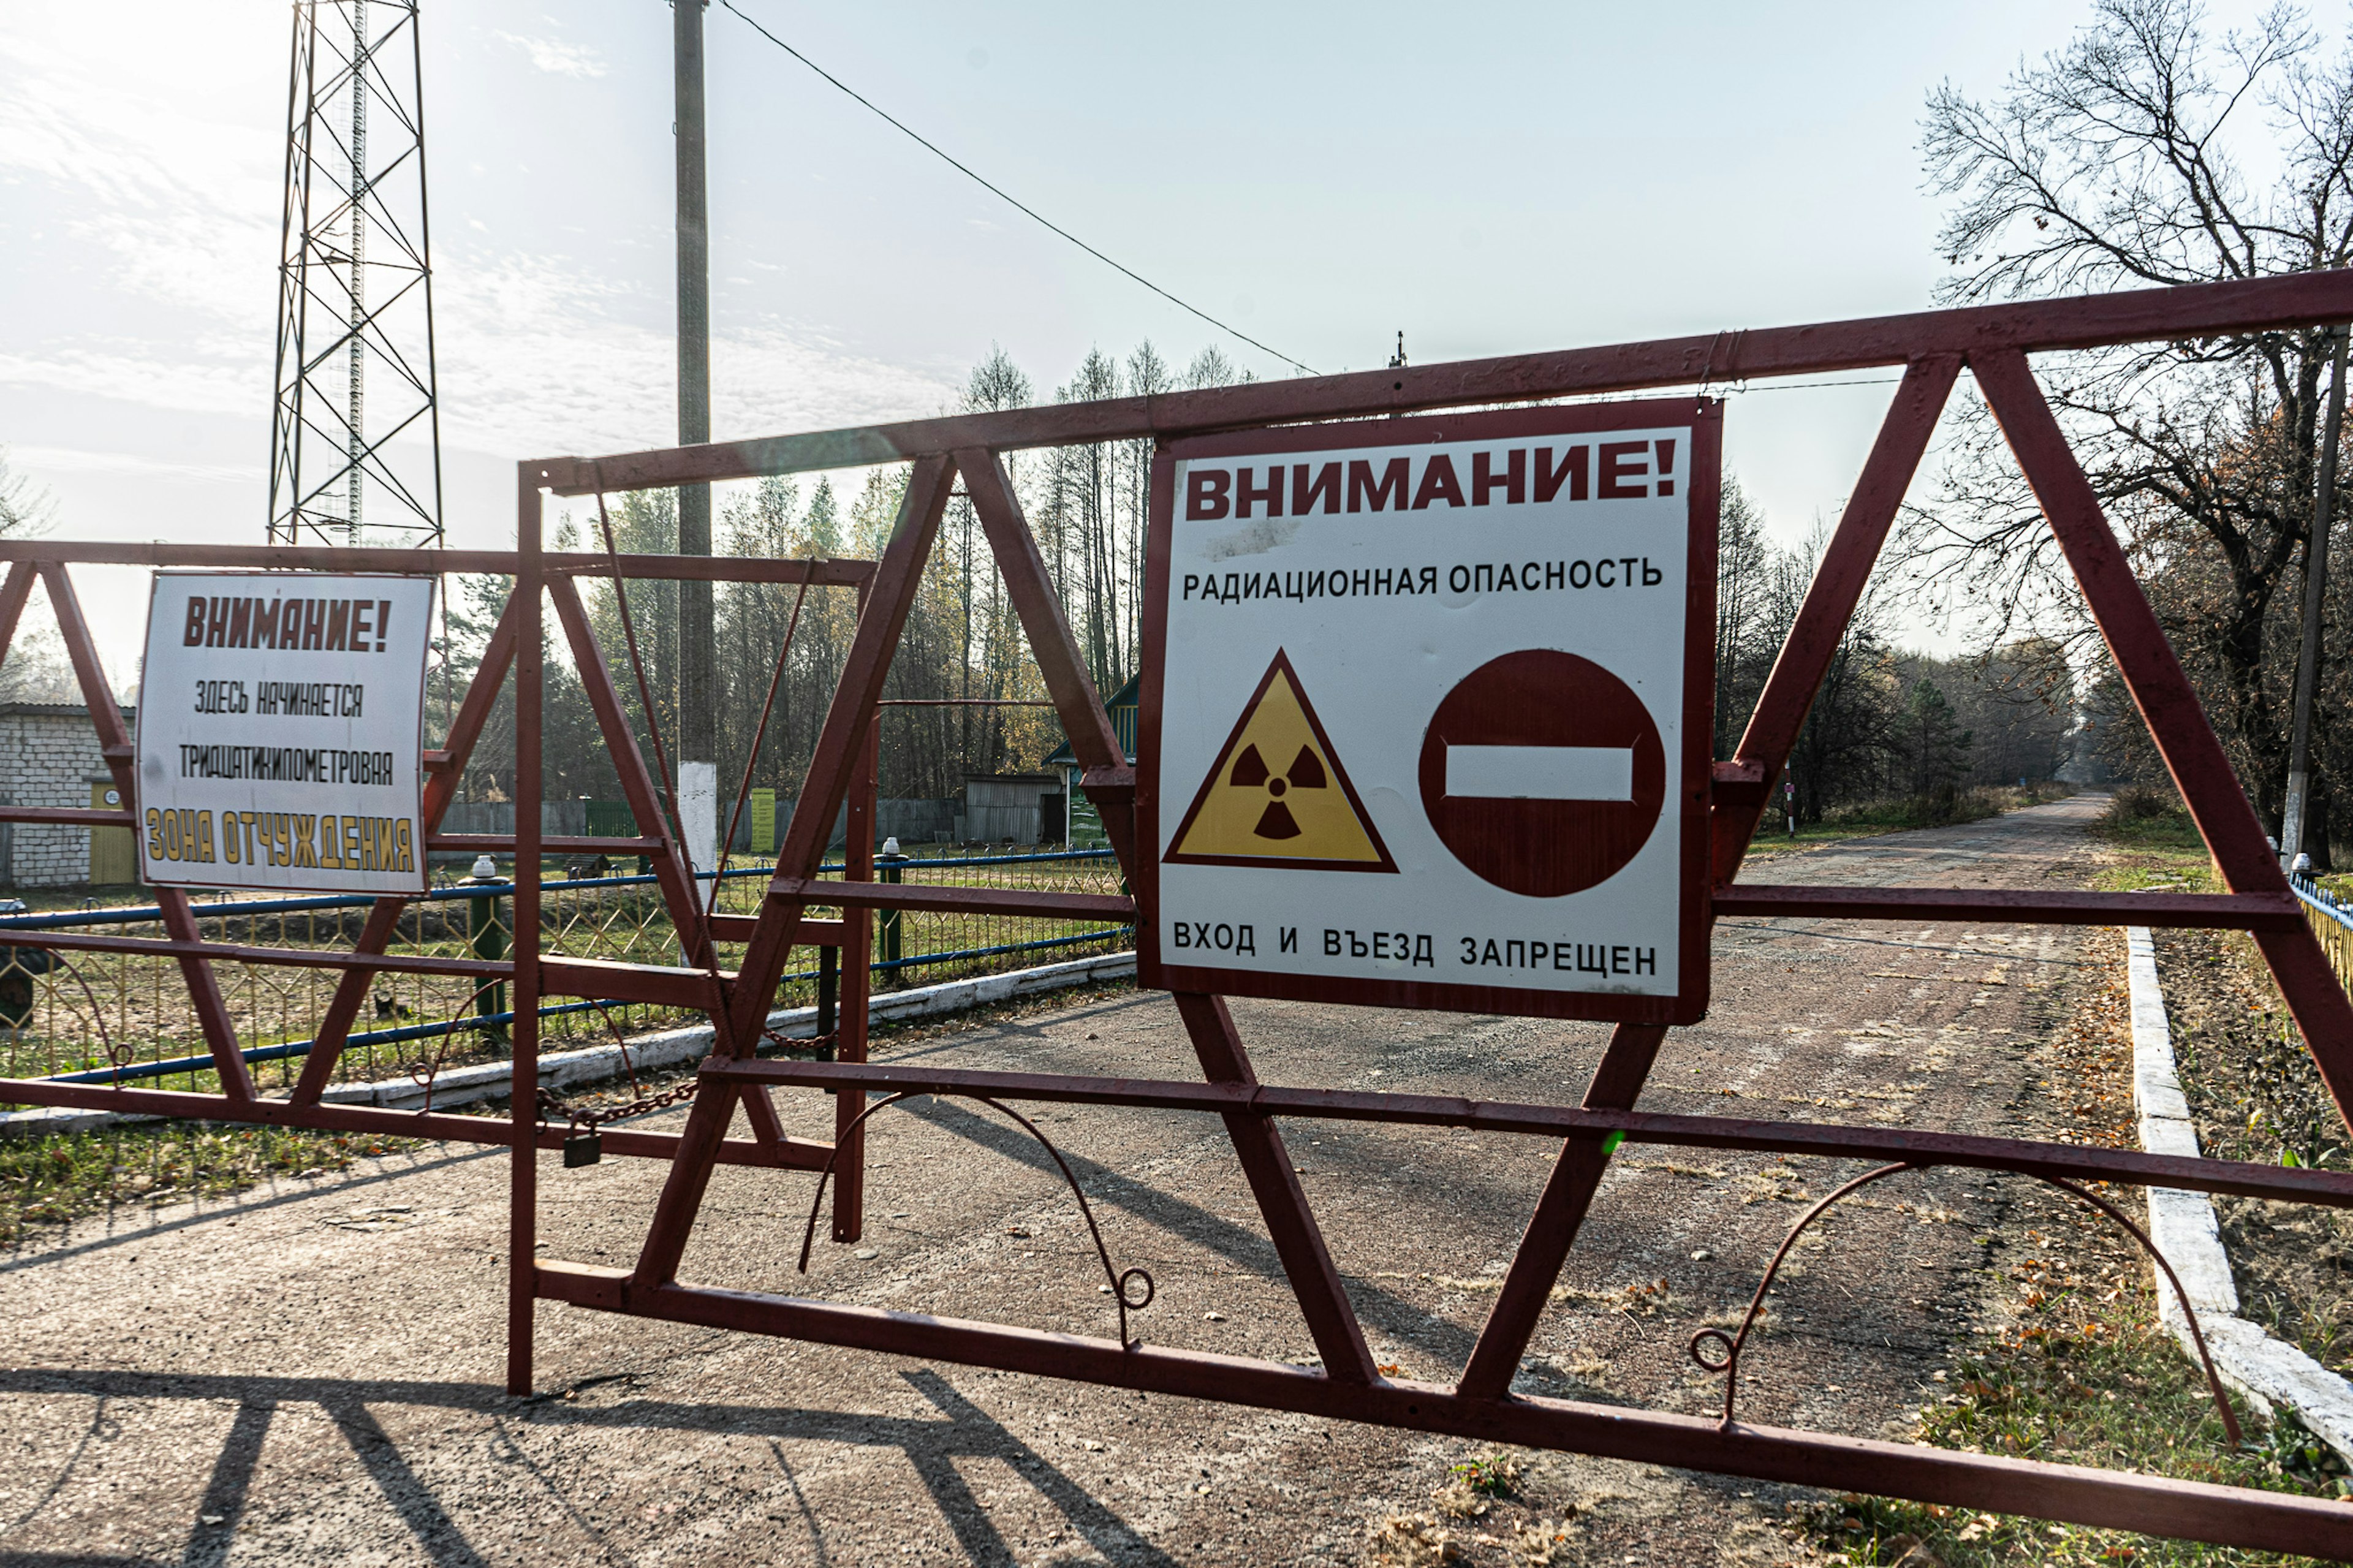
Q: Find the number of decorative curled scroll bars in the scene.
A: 4